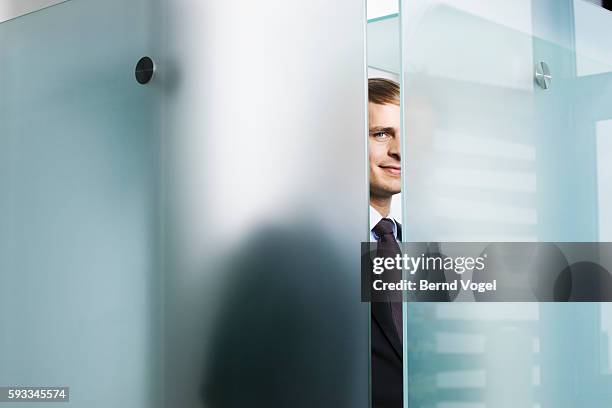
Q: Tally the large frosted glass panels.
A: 2